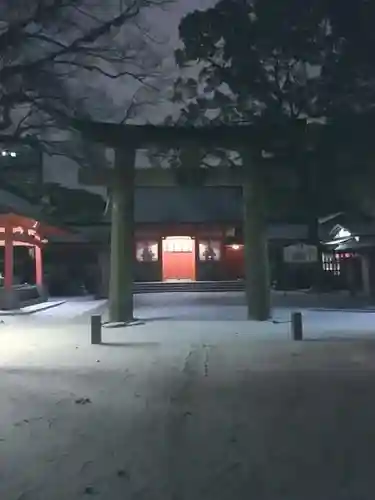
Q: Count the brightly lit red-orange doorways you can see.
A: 1